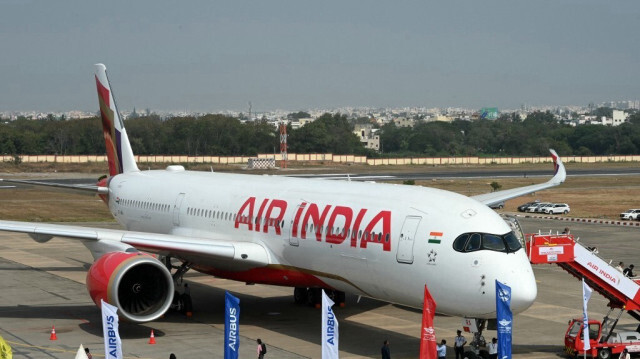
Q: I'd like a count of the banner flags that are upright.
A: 6